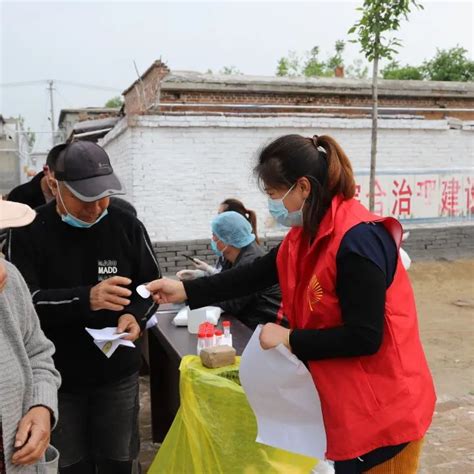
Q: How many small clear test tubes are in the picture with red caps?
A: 4